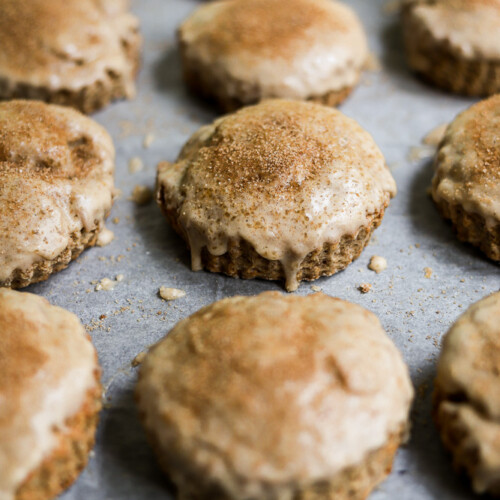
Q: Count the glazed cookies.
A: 9